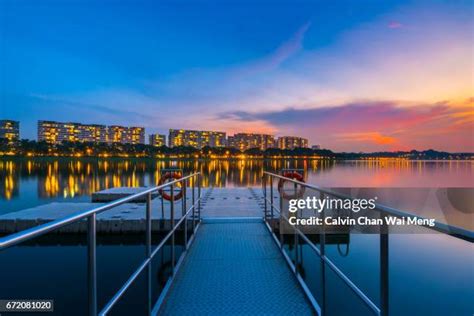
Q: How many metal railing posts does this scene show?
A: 12